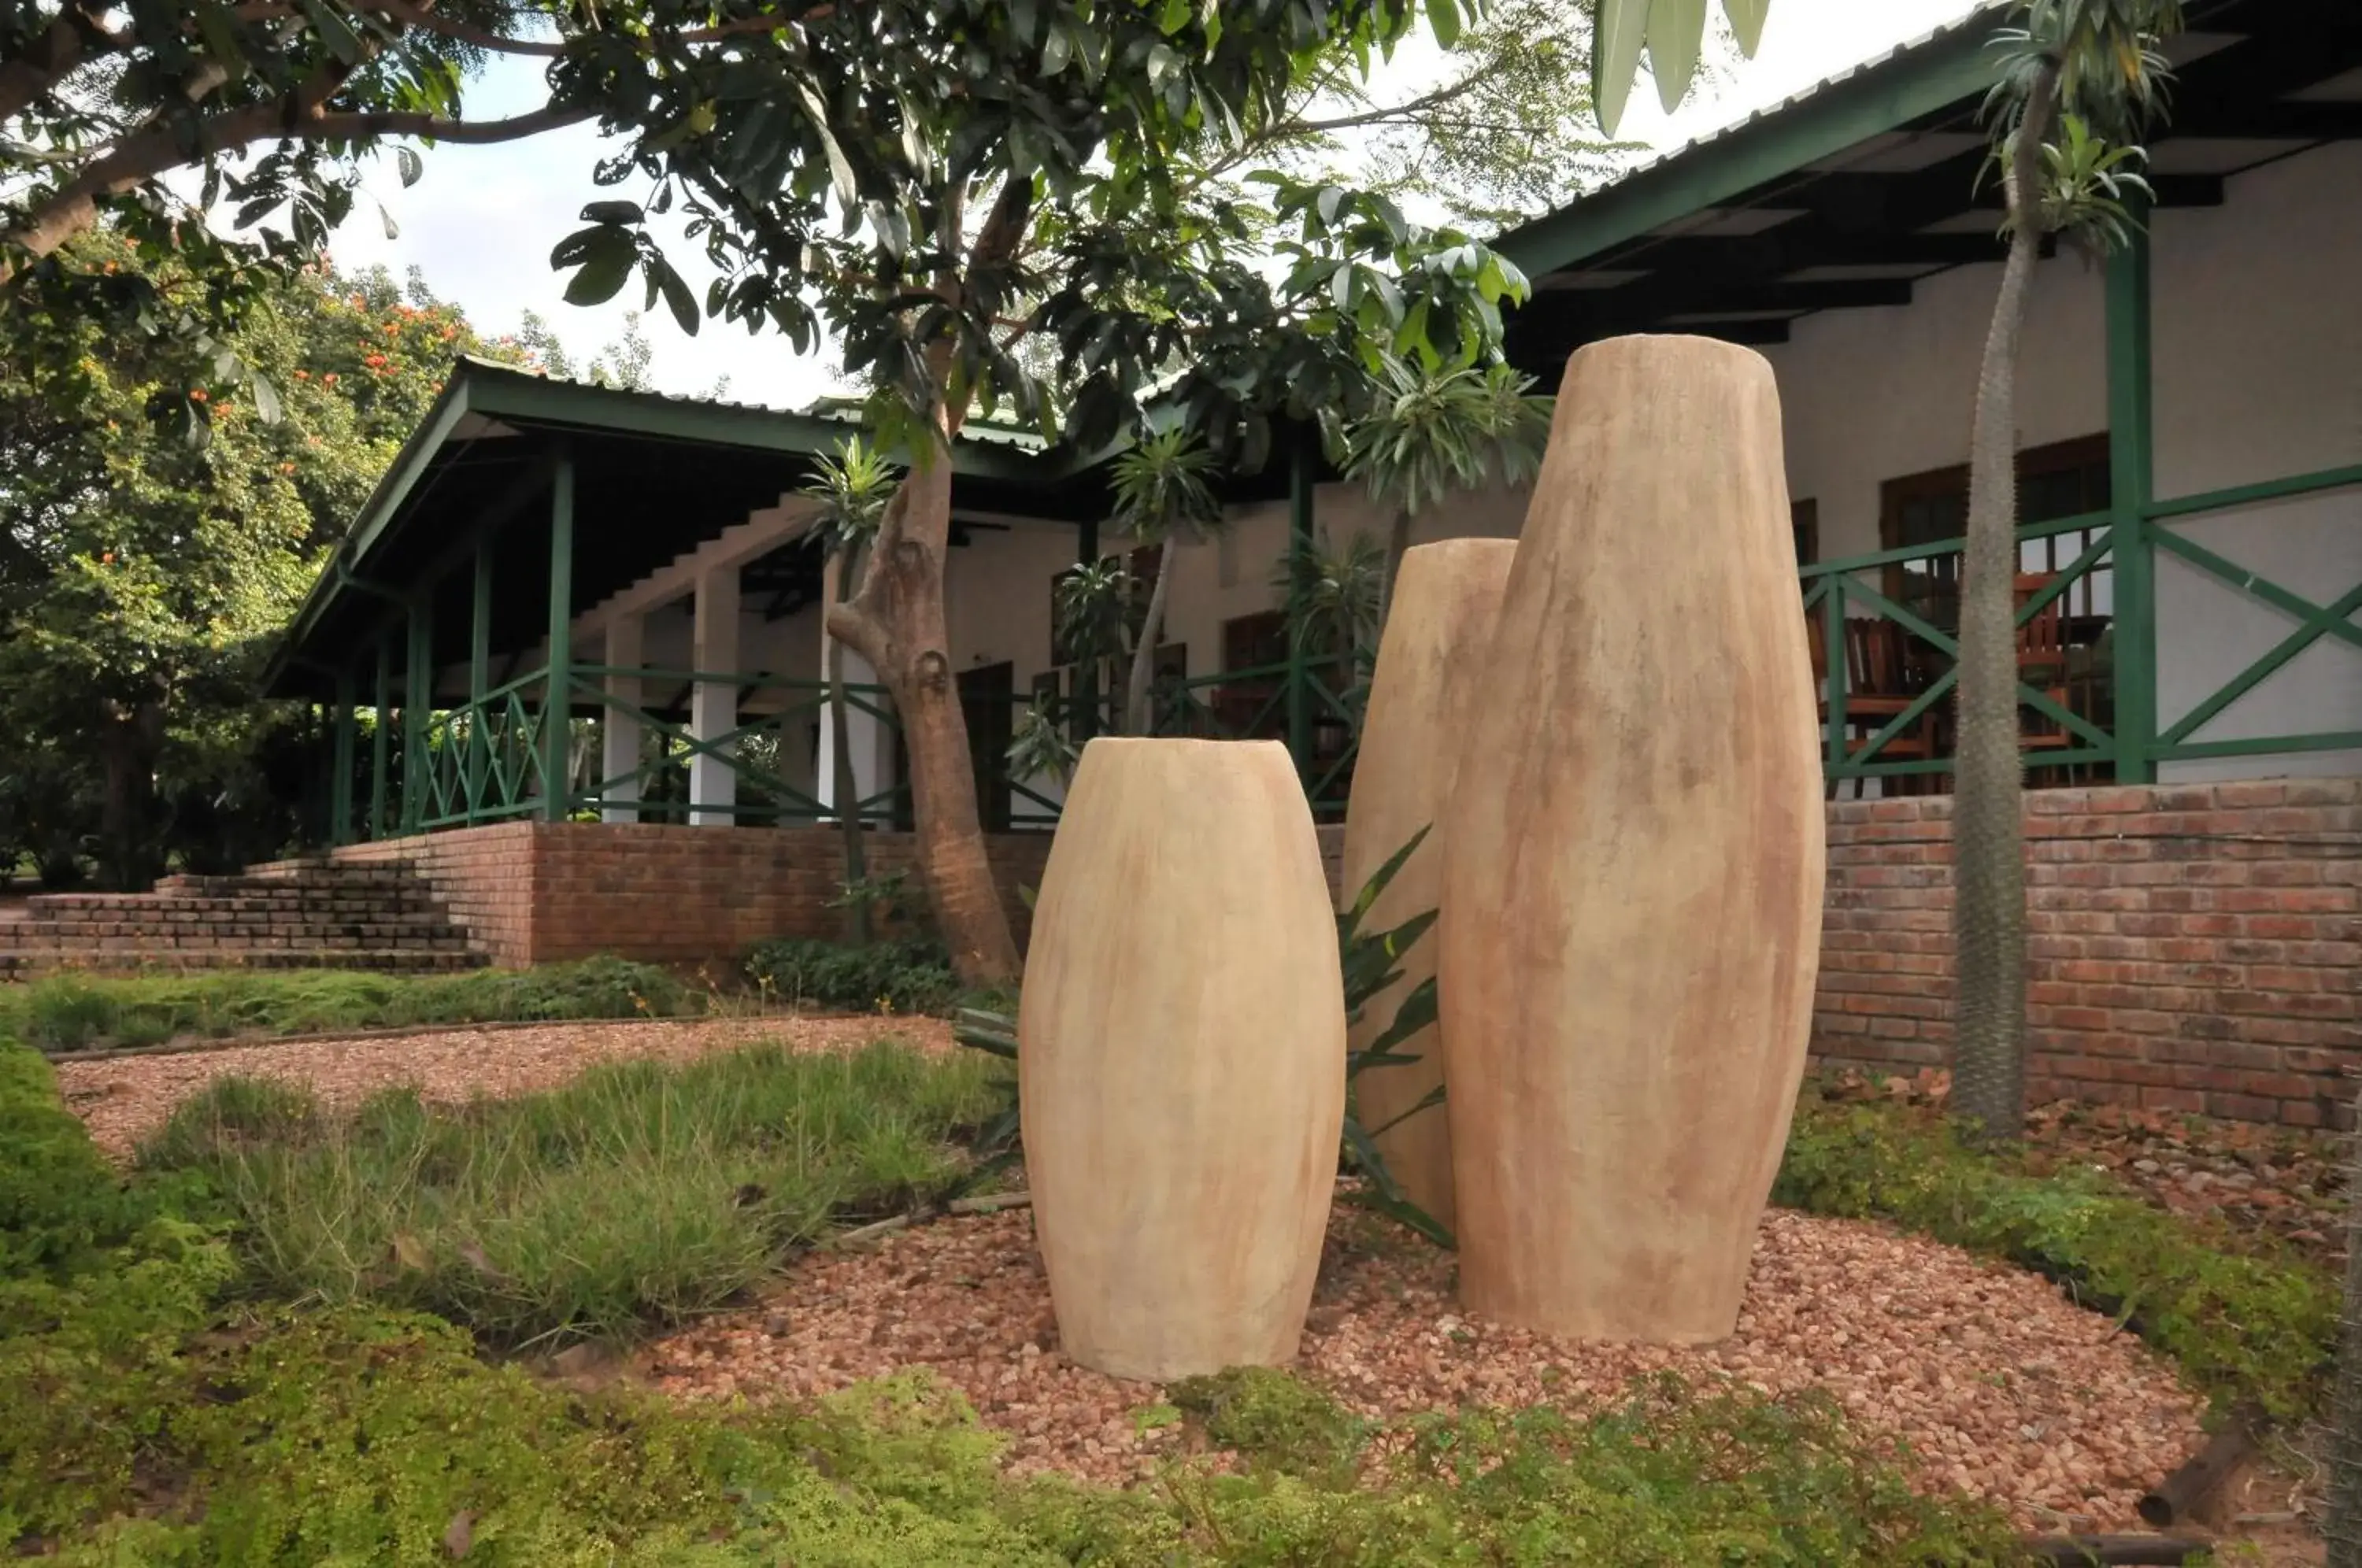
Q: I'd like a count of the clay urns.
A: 3